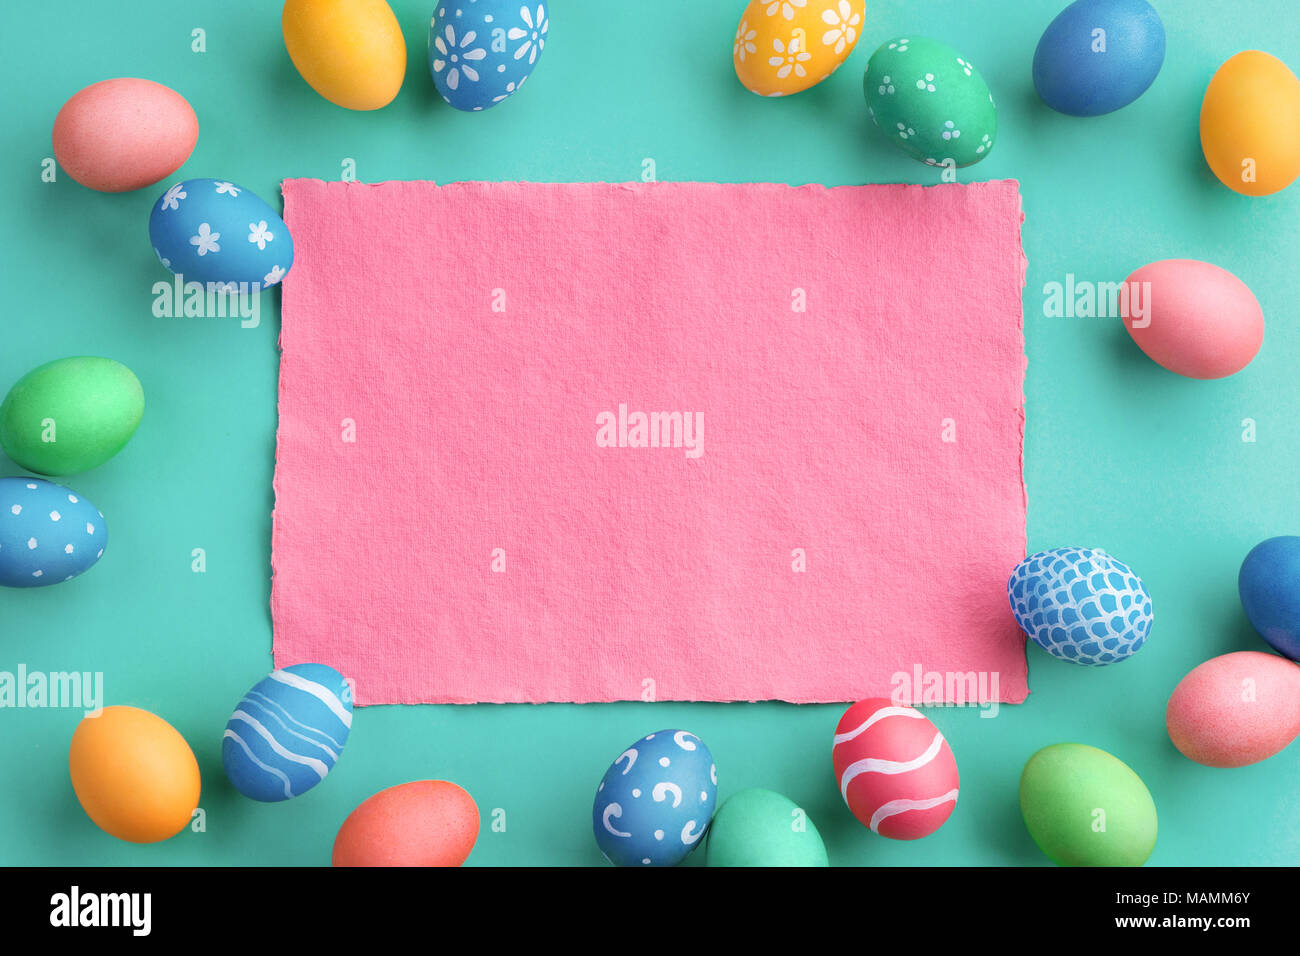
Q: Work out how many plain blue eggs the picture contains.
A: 2